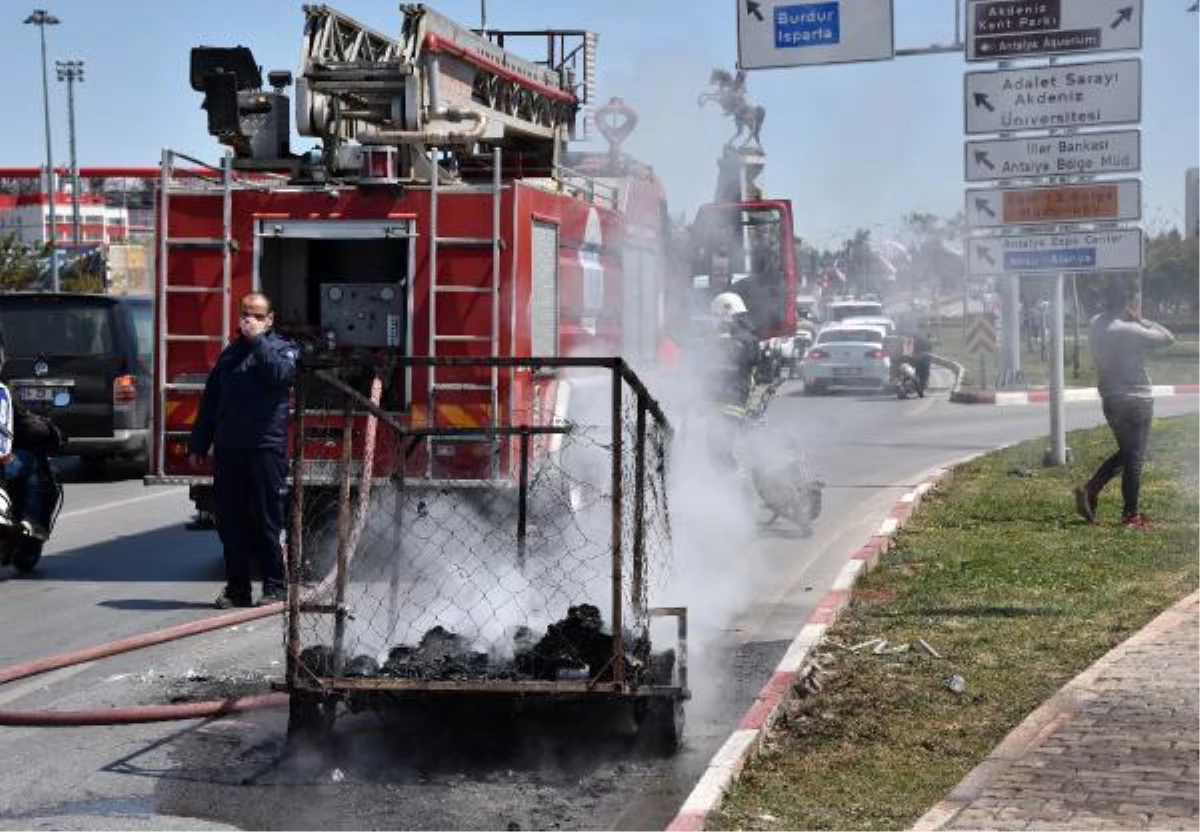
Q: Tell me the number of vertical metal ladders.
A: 2